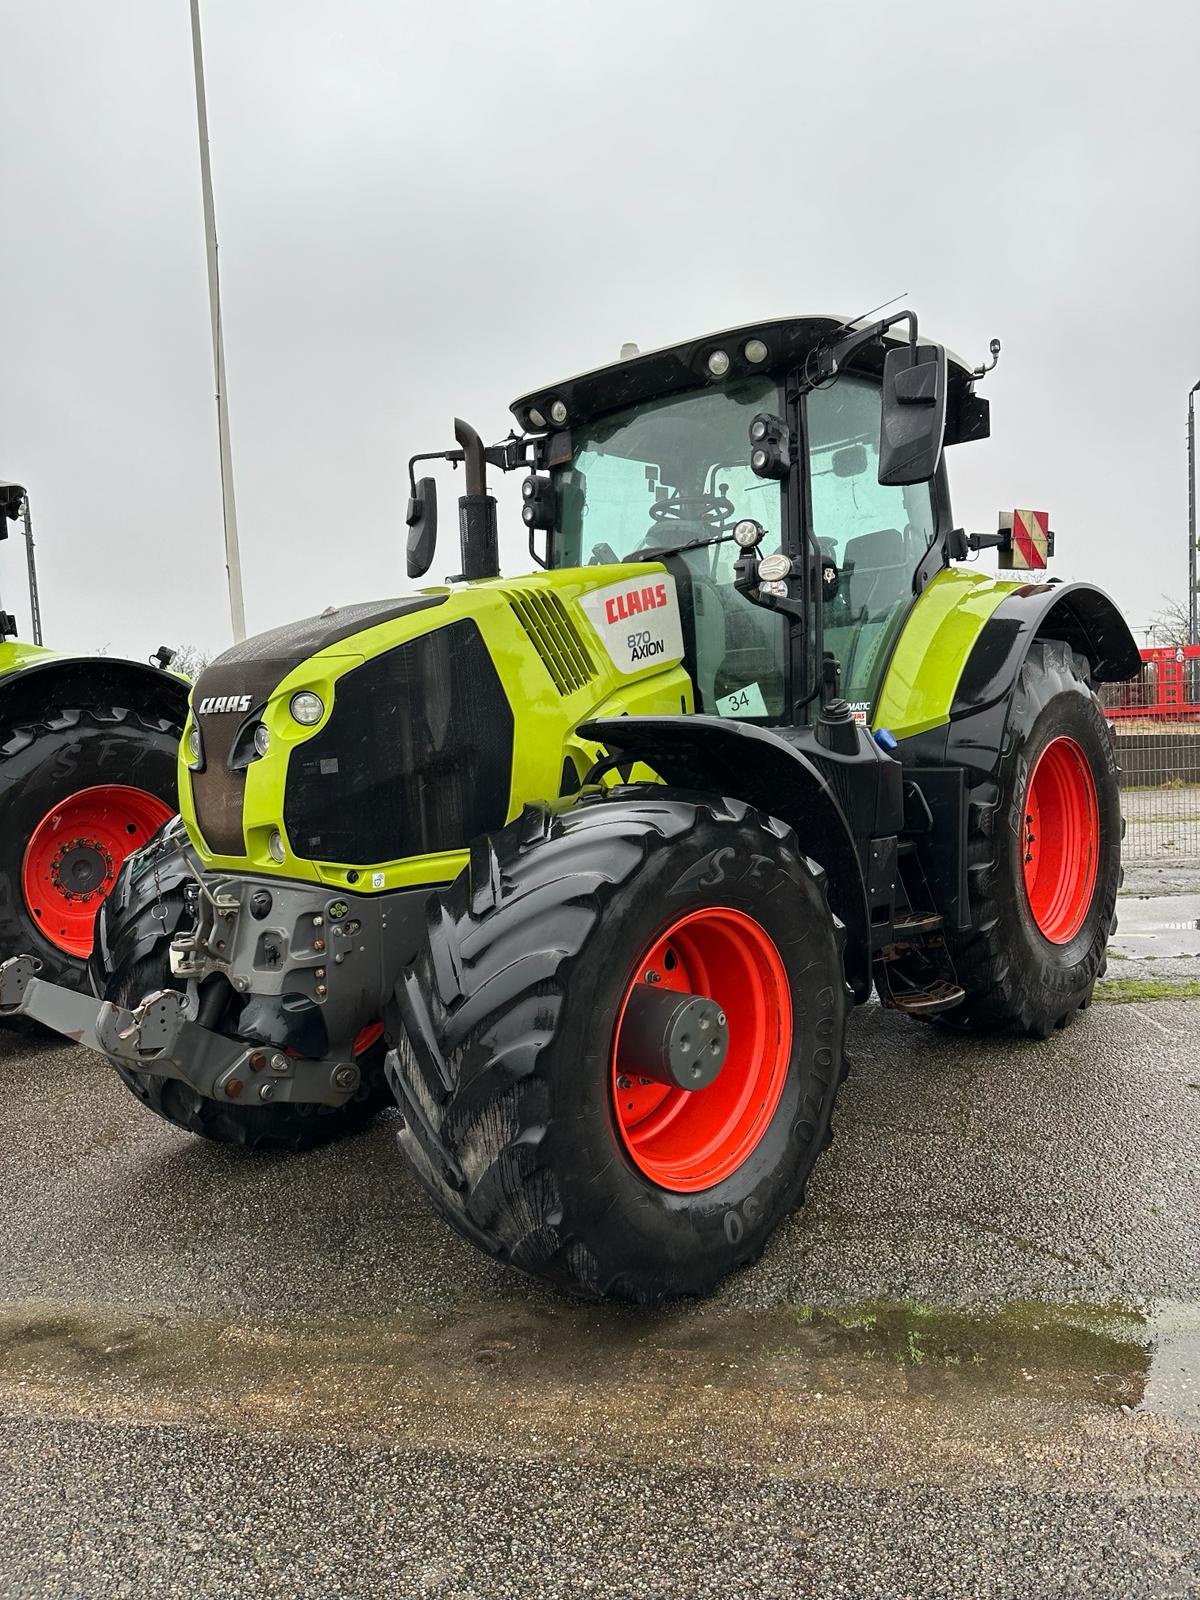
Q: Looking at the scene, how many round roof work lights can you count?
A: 4